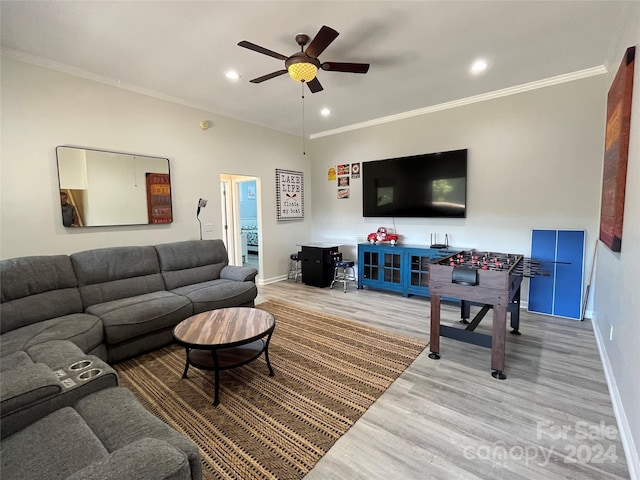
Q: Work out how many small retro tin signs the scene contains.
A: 5